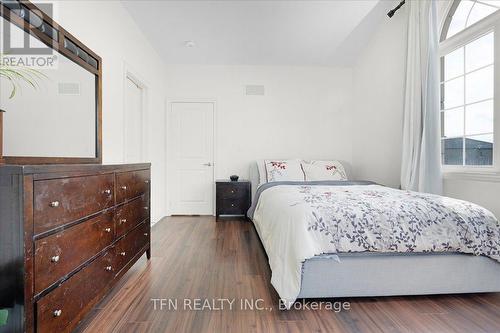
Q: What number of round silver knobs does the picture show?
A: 14